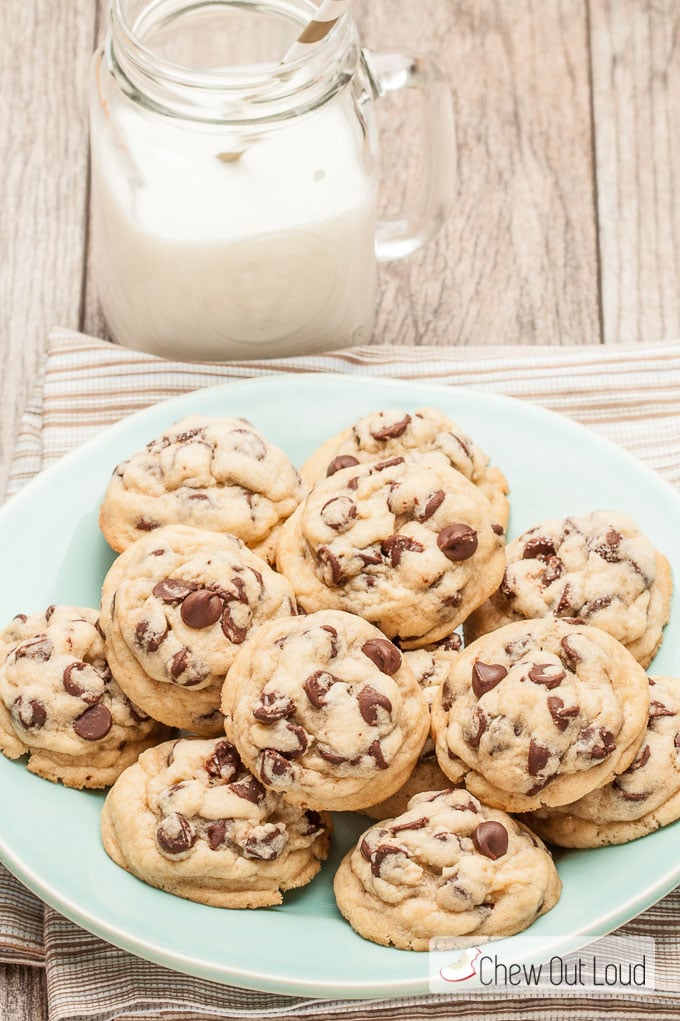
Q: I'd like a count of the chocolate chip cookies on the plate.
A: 12